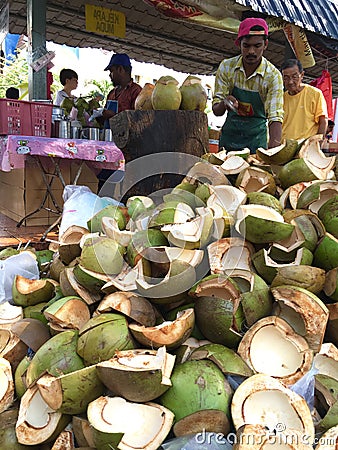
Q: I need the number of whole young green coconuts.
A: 3